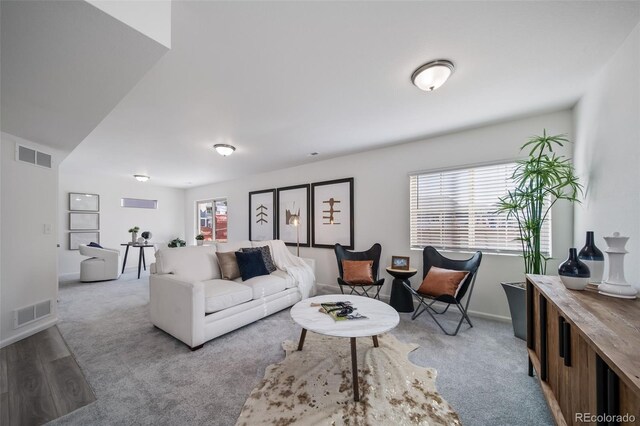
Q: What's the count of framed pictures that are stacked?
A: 3